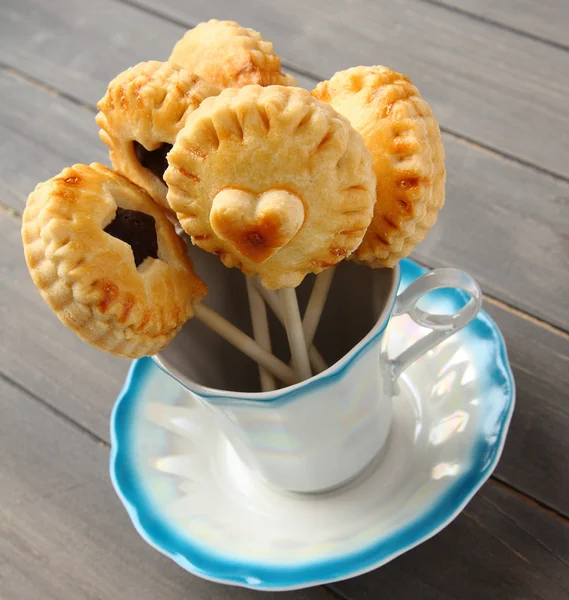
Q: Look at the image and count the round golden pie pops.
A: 5